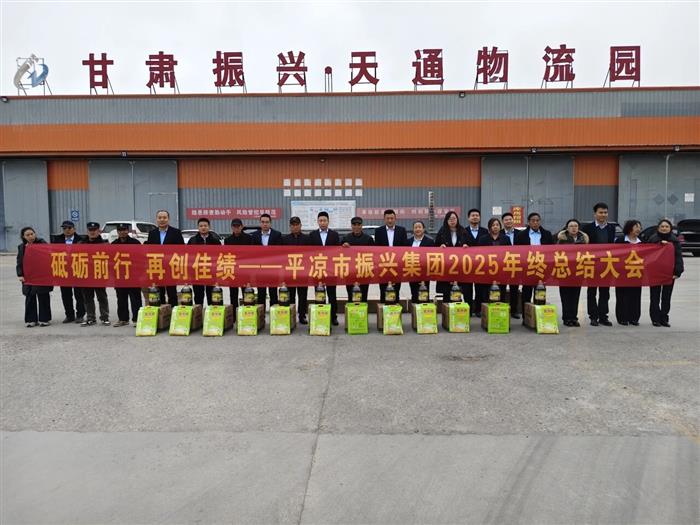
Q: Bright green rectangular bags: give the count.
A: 12